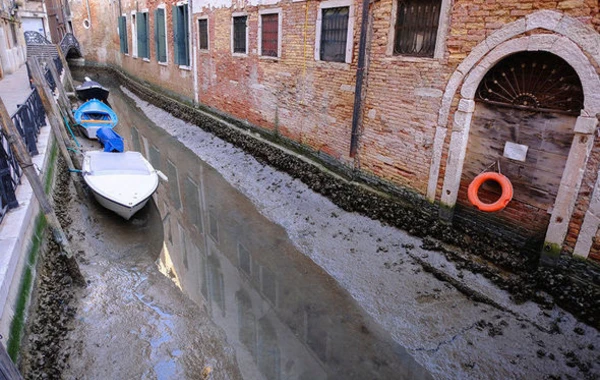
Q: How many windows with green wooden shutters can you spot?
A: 4